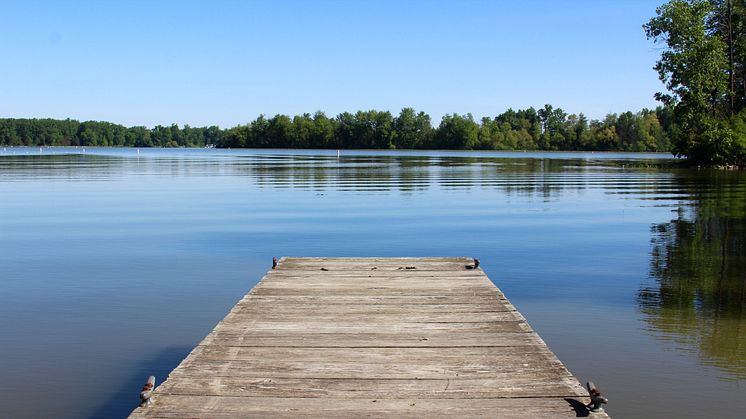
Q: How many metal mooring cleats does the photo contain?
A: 4